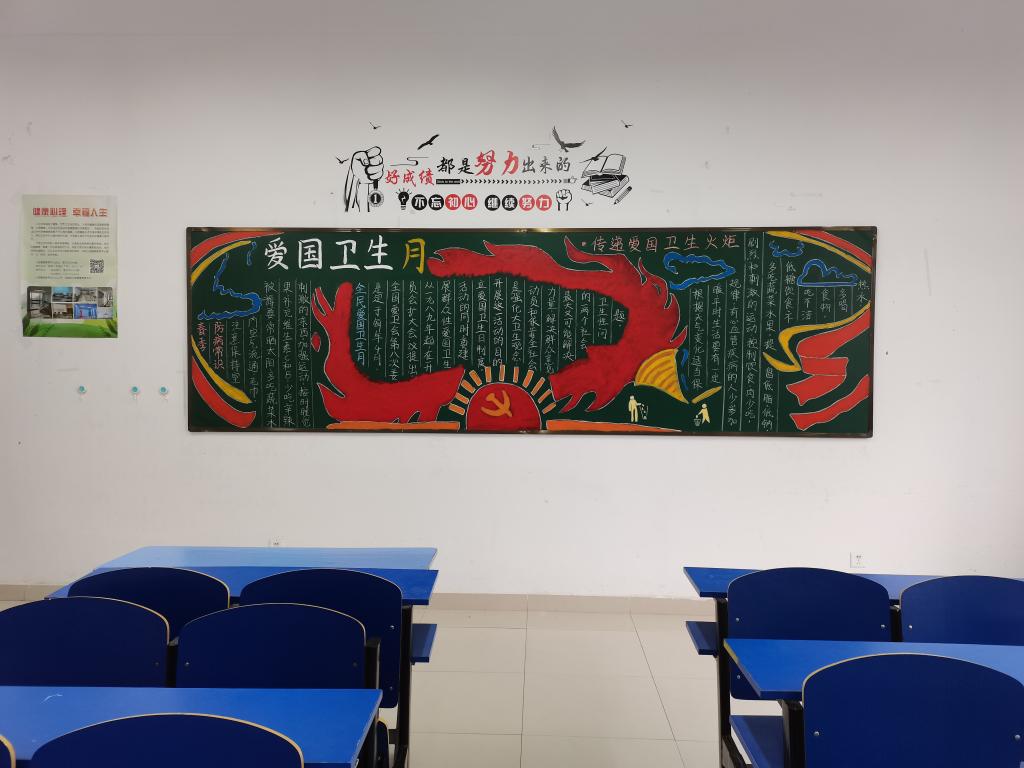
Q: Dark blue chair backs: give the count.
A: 9